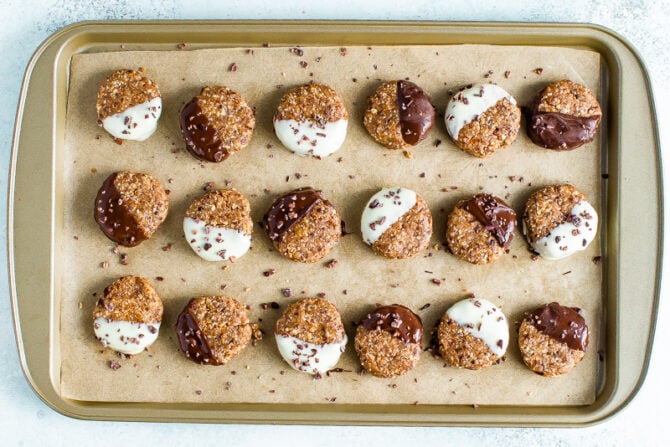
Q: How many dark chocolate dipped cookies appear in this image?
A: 9